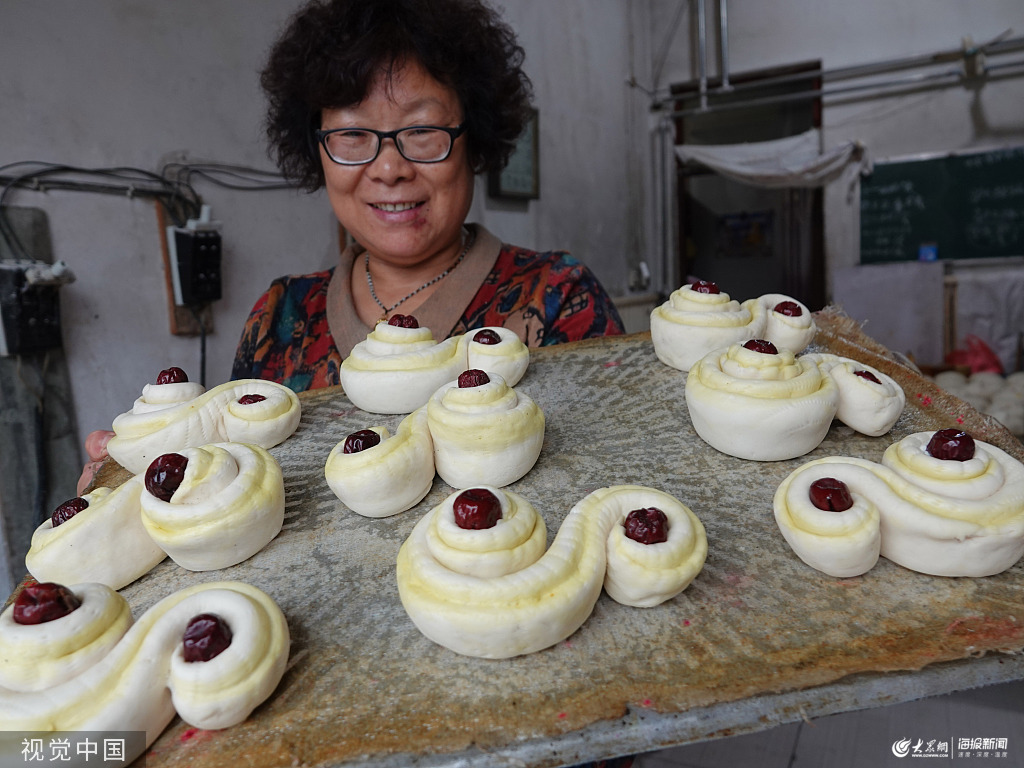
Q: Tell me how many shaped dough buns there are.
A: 9